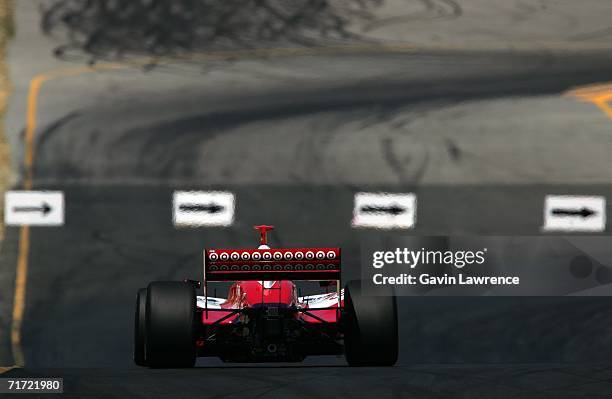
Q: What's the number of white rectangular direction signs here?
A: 4